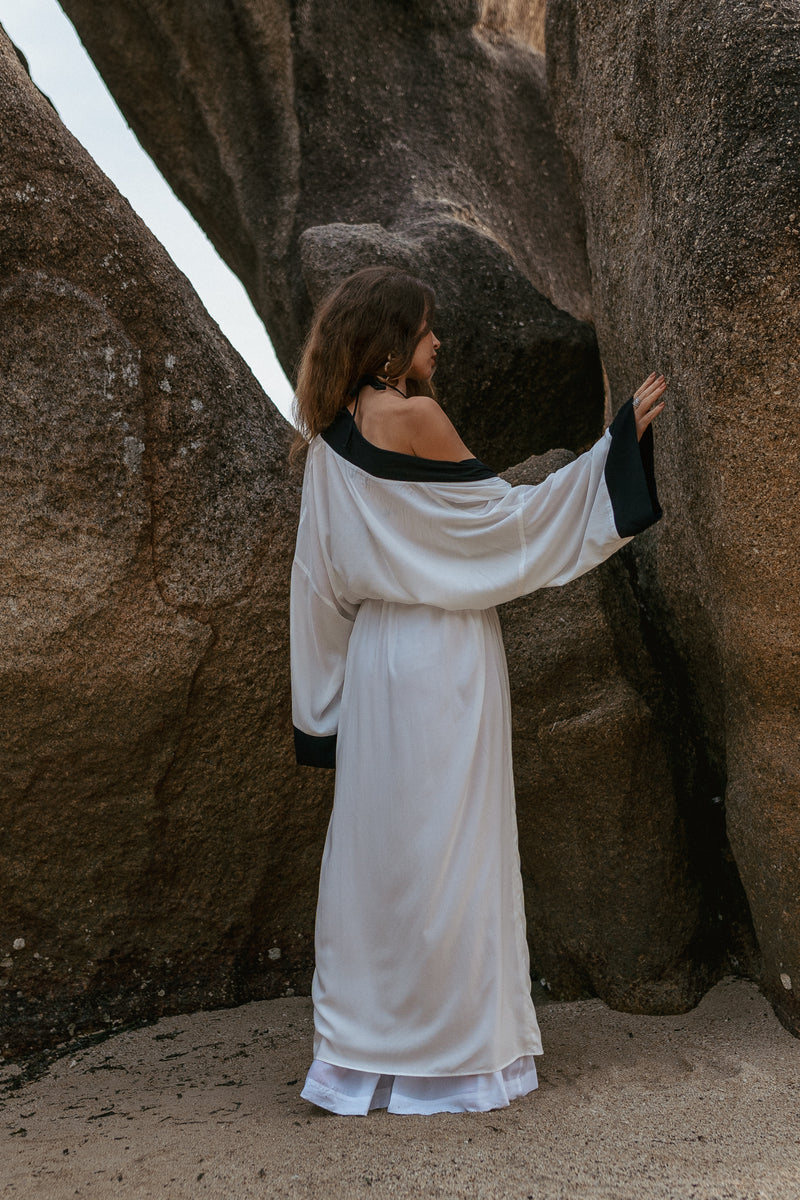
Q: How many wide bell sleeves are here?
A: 2